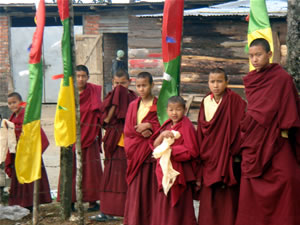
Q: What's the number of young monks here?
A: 7